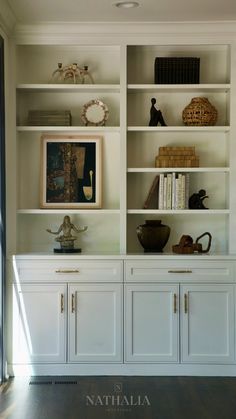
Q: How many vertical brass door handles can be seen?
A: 4